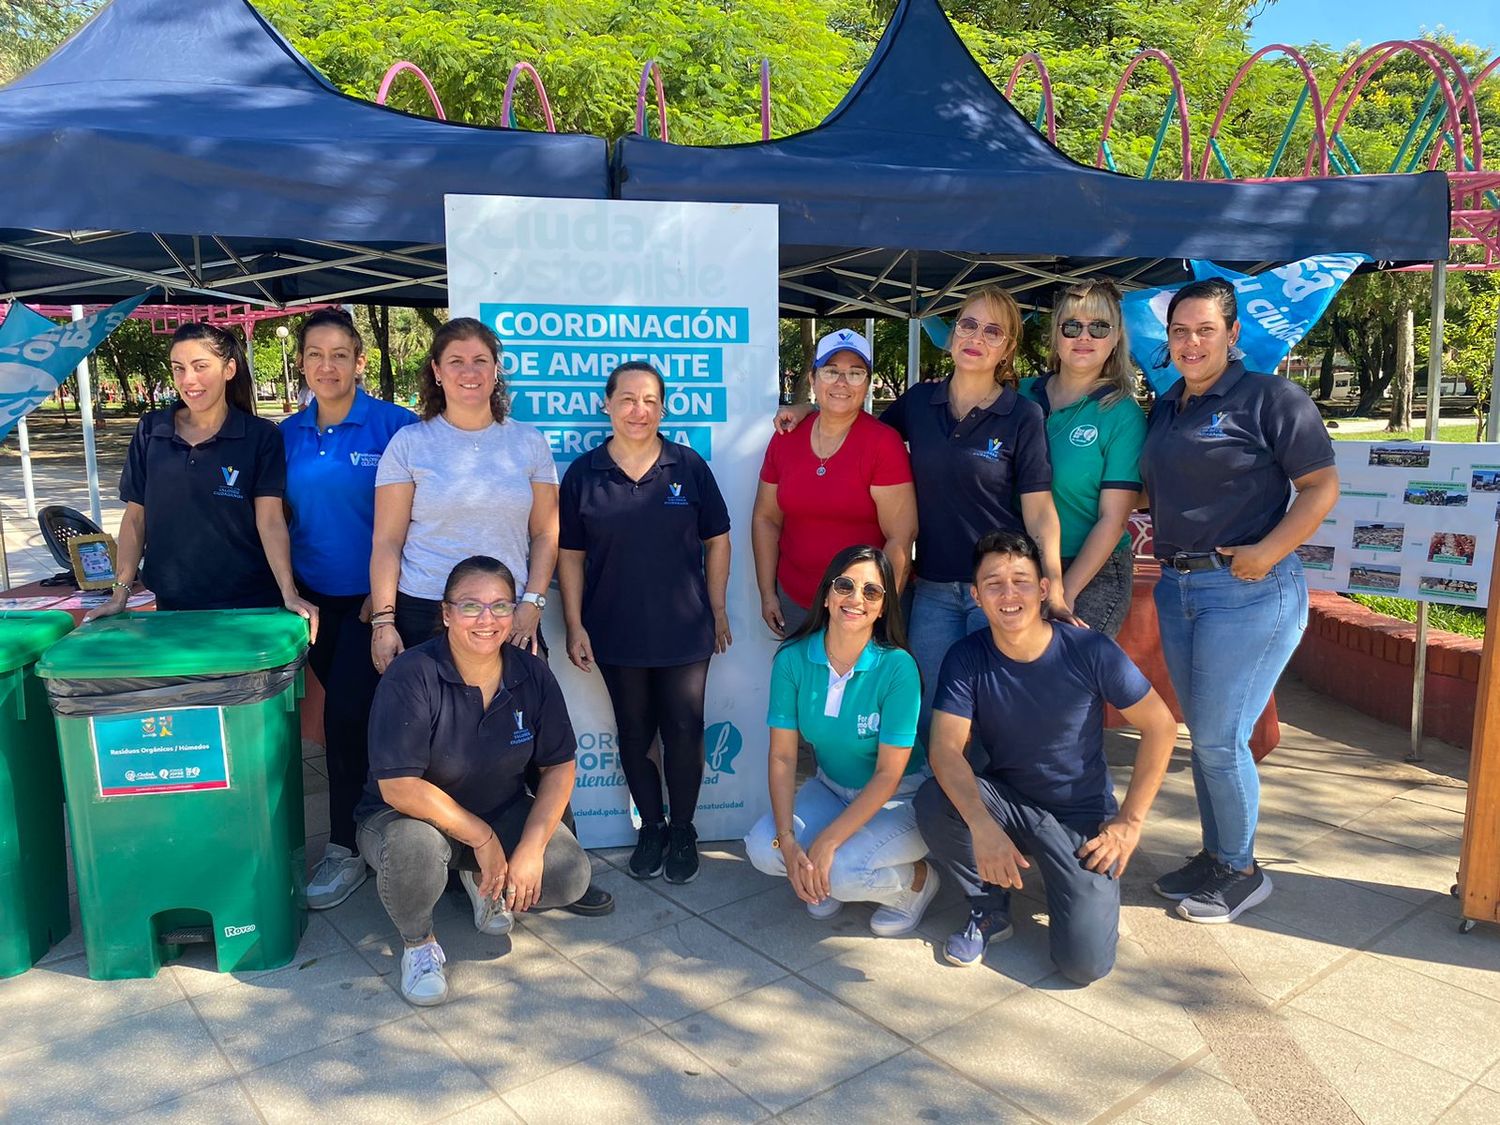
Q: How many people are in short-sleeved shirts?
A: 11